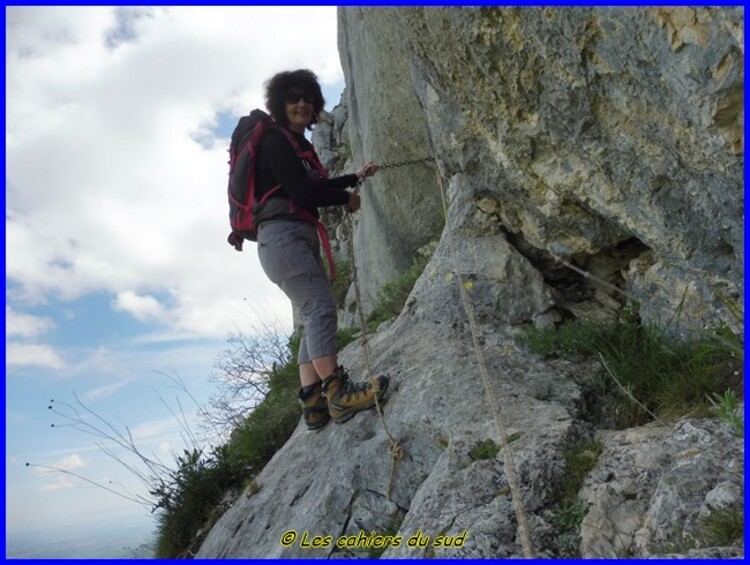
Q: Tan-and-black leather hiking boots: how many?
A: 2